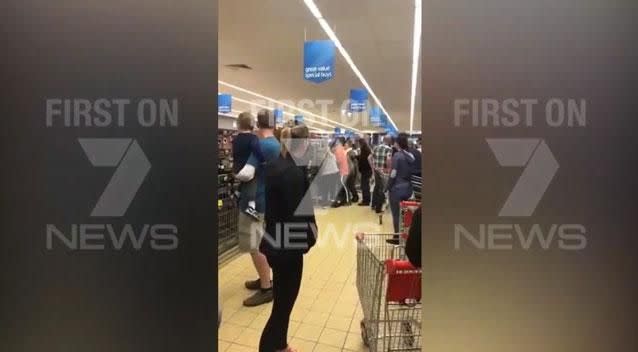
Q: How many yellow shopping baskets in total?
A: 0